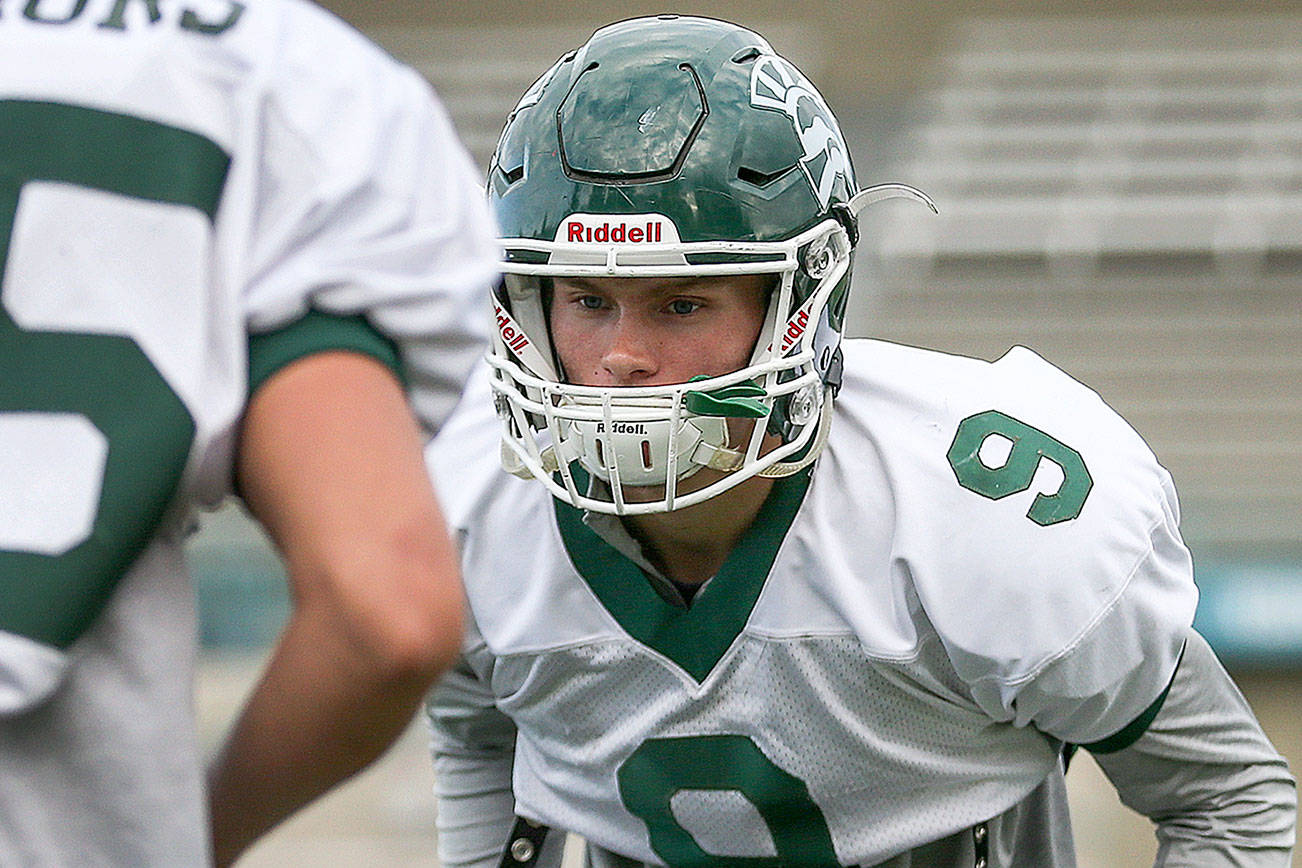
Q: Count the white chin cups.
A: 1